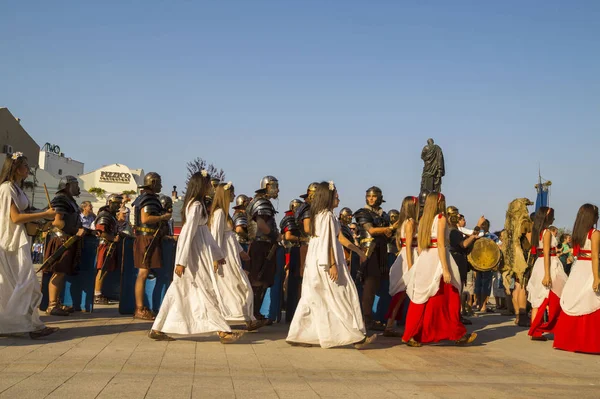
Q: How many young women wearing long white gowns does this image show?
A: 4